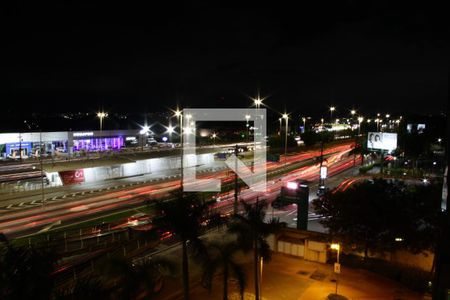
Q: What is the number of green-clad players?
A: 0